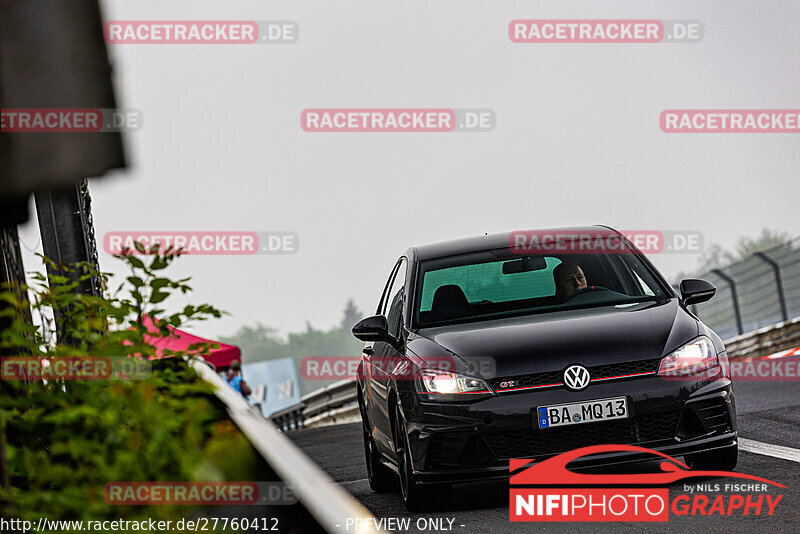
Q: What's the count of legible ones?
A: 2